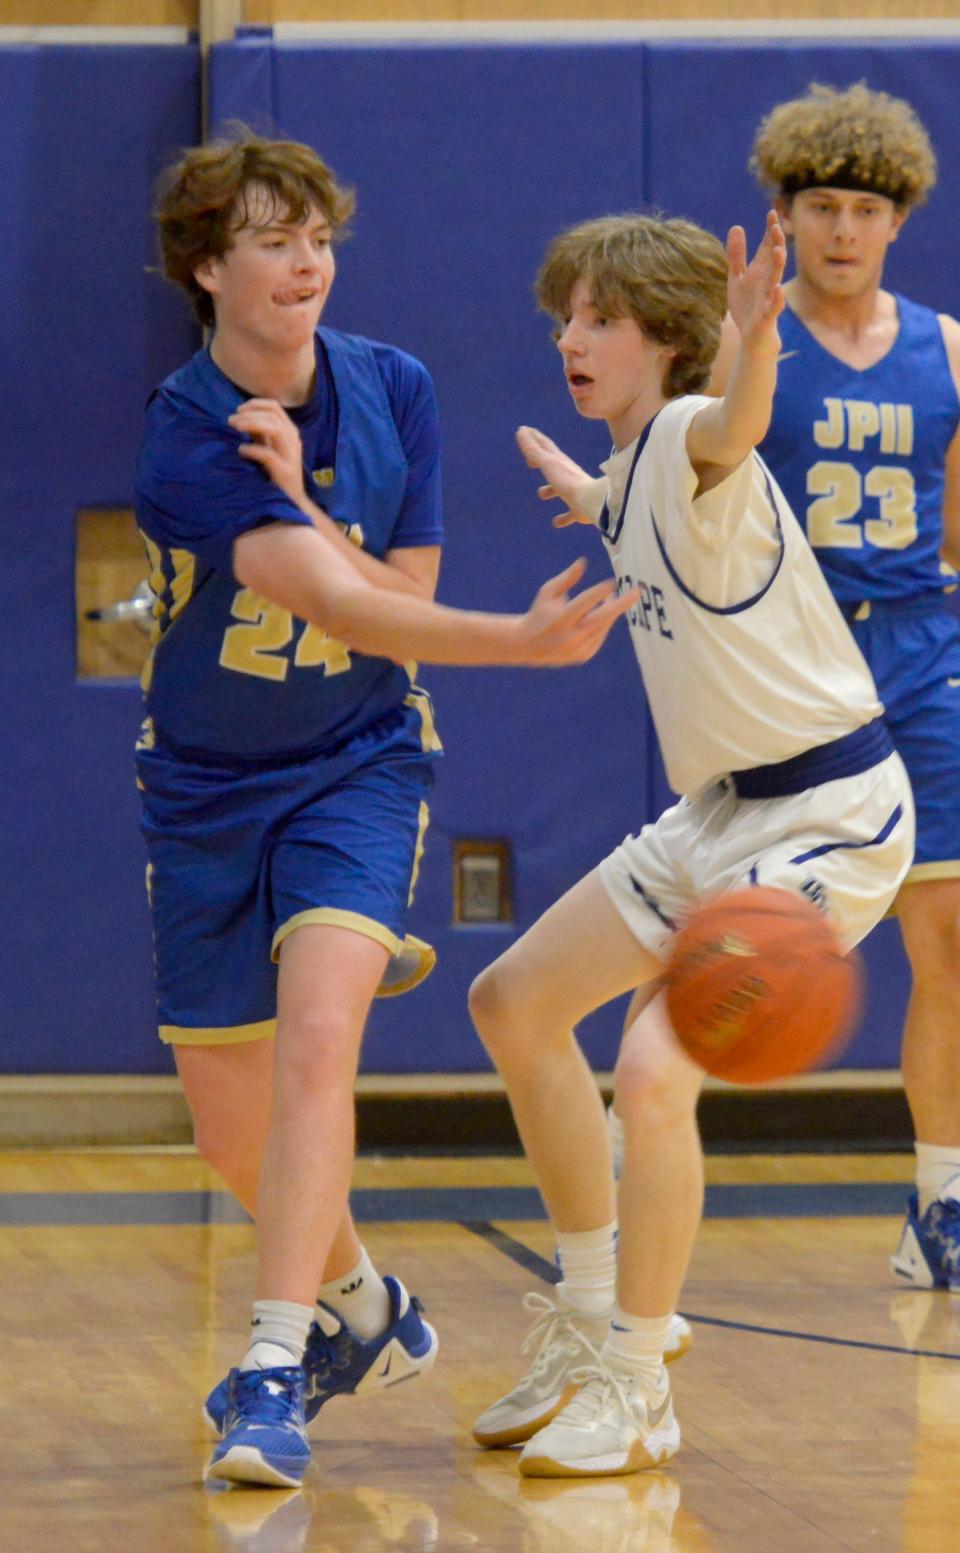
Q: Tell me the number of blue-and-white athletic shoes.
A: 3